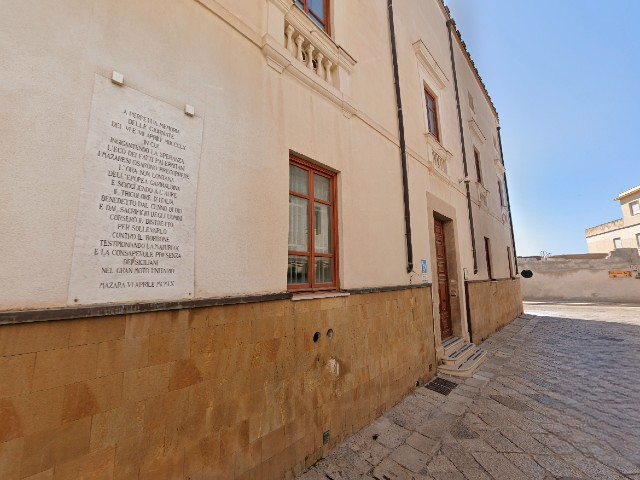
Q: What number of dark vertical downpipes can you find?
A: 3